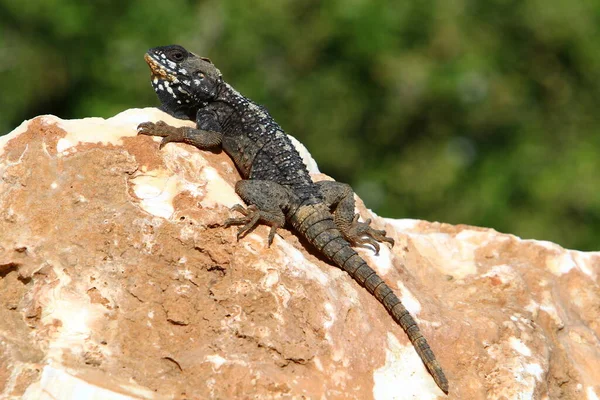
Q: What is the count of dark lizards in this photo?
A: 1